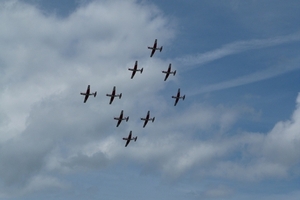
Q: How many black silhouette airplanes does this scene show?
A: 9